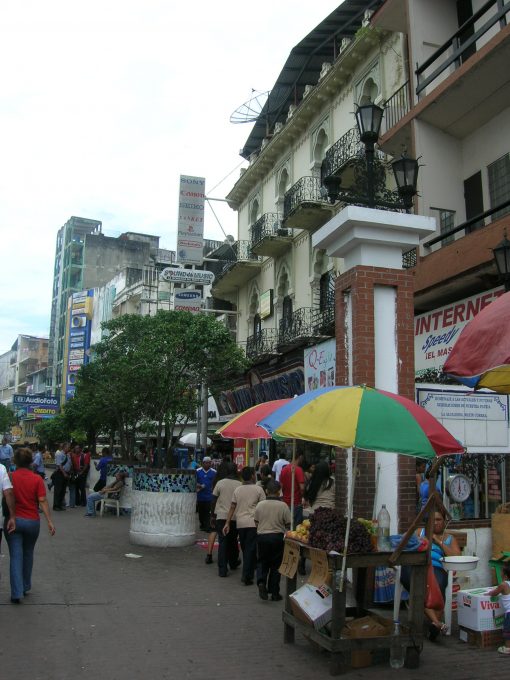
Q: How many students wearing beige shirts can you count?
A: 3